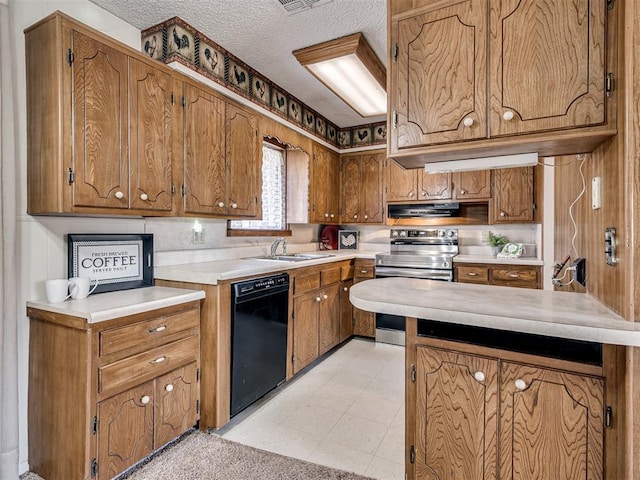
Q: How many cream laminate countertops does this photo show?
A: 4